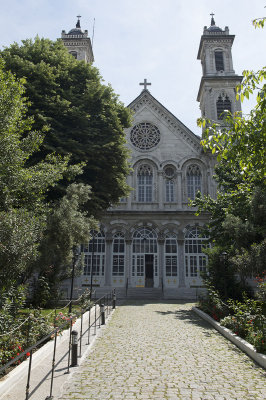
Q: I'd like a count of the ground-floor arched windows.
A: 5